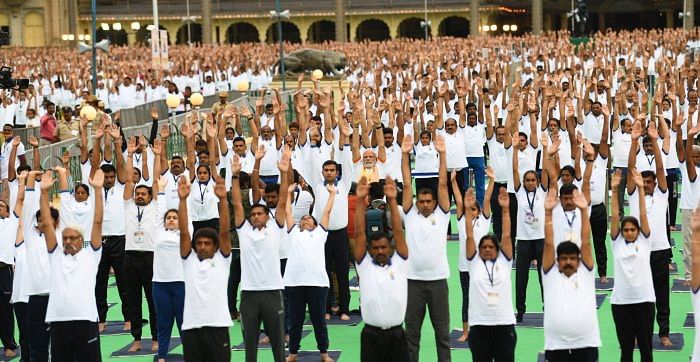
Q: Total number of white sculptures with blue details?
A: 0